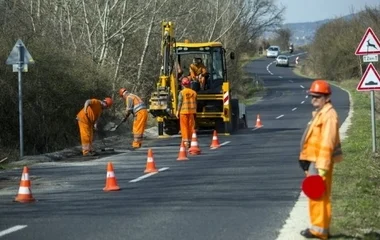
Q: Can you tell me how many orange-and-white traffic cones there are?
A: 7